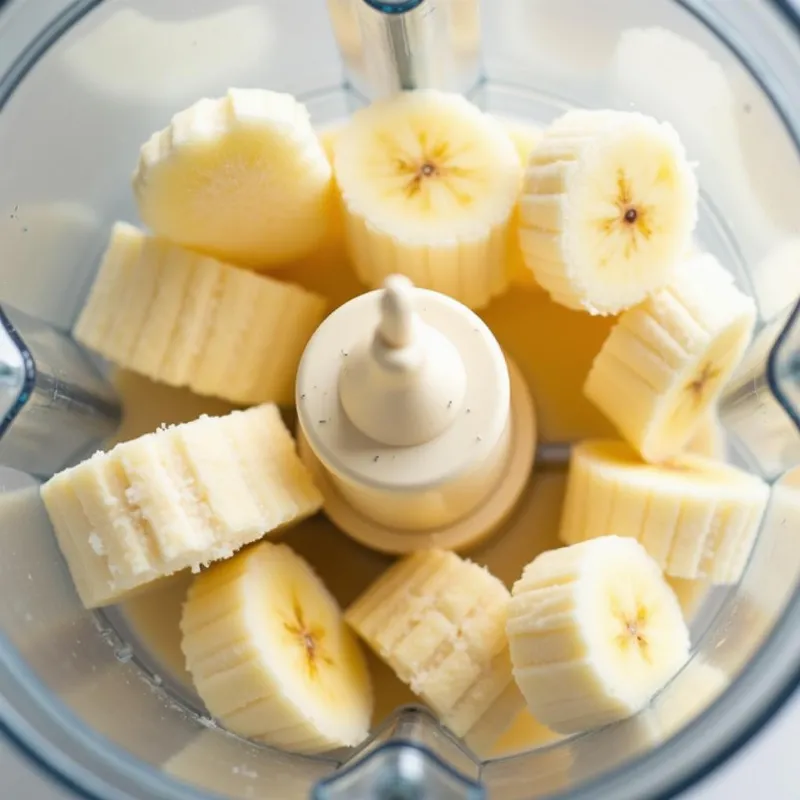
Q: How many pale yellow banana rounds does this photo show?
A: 10